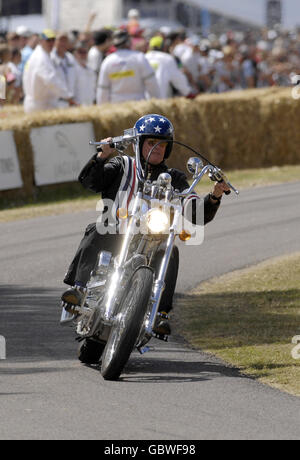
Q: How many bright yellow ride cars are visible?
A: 0